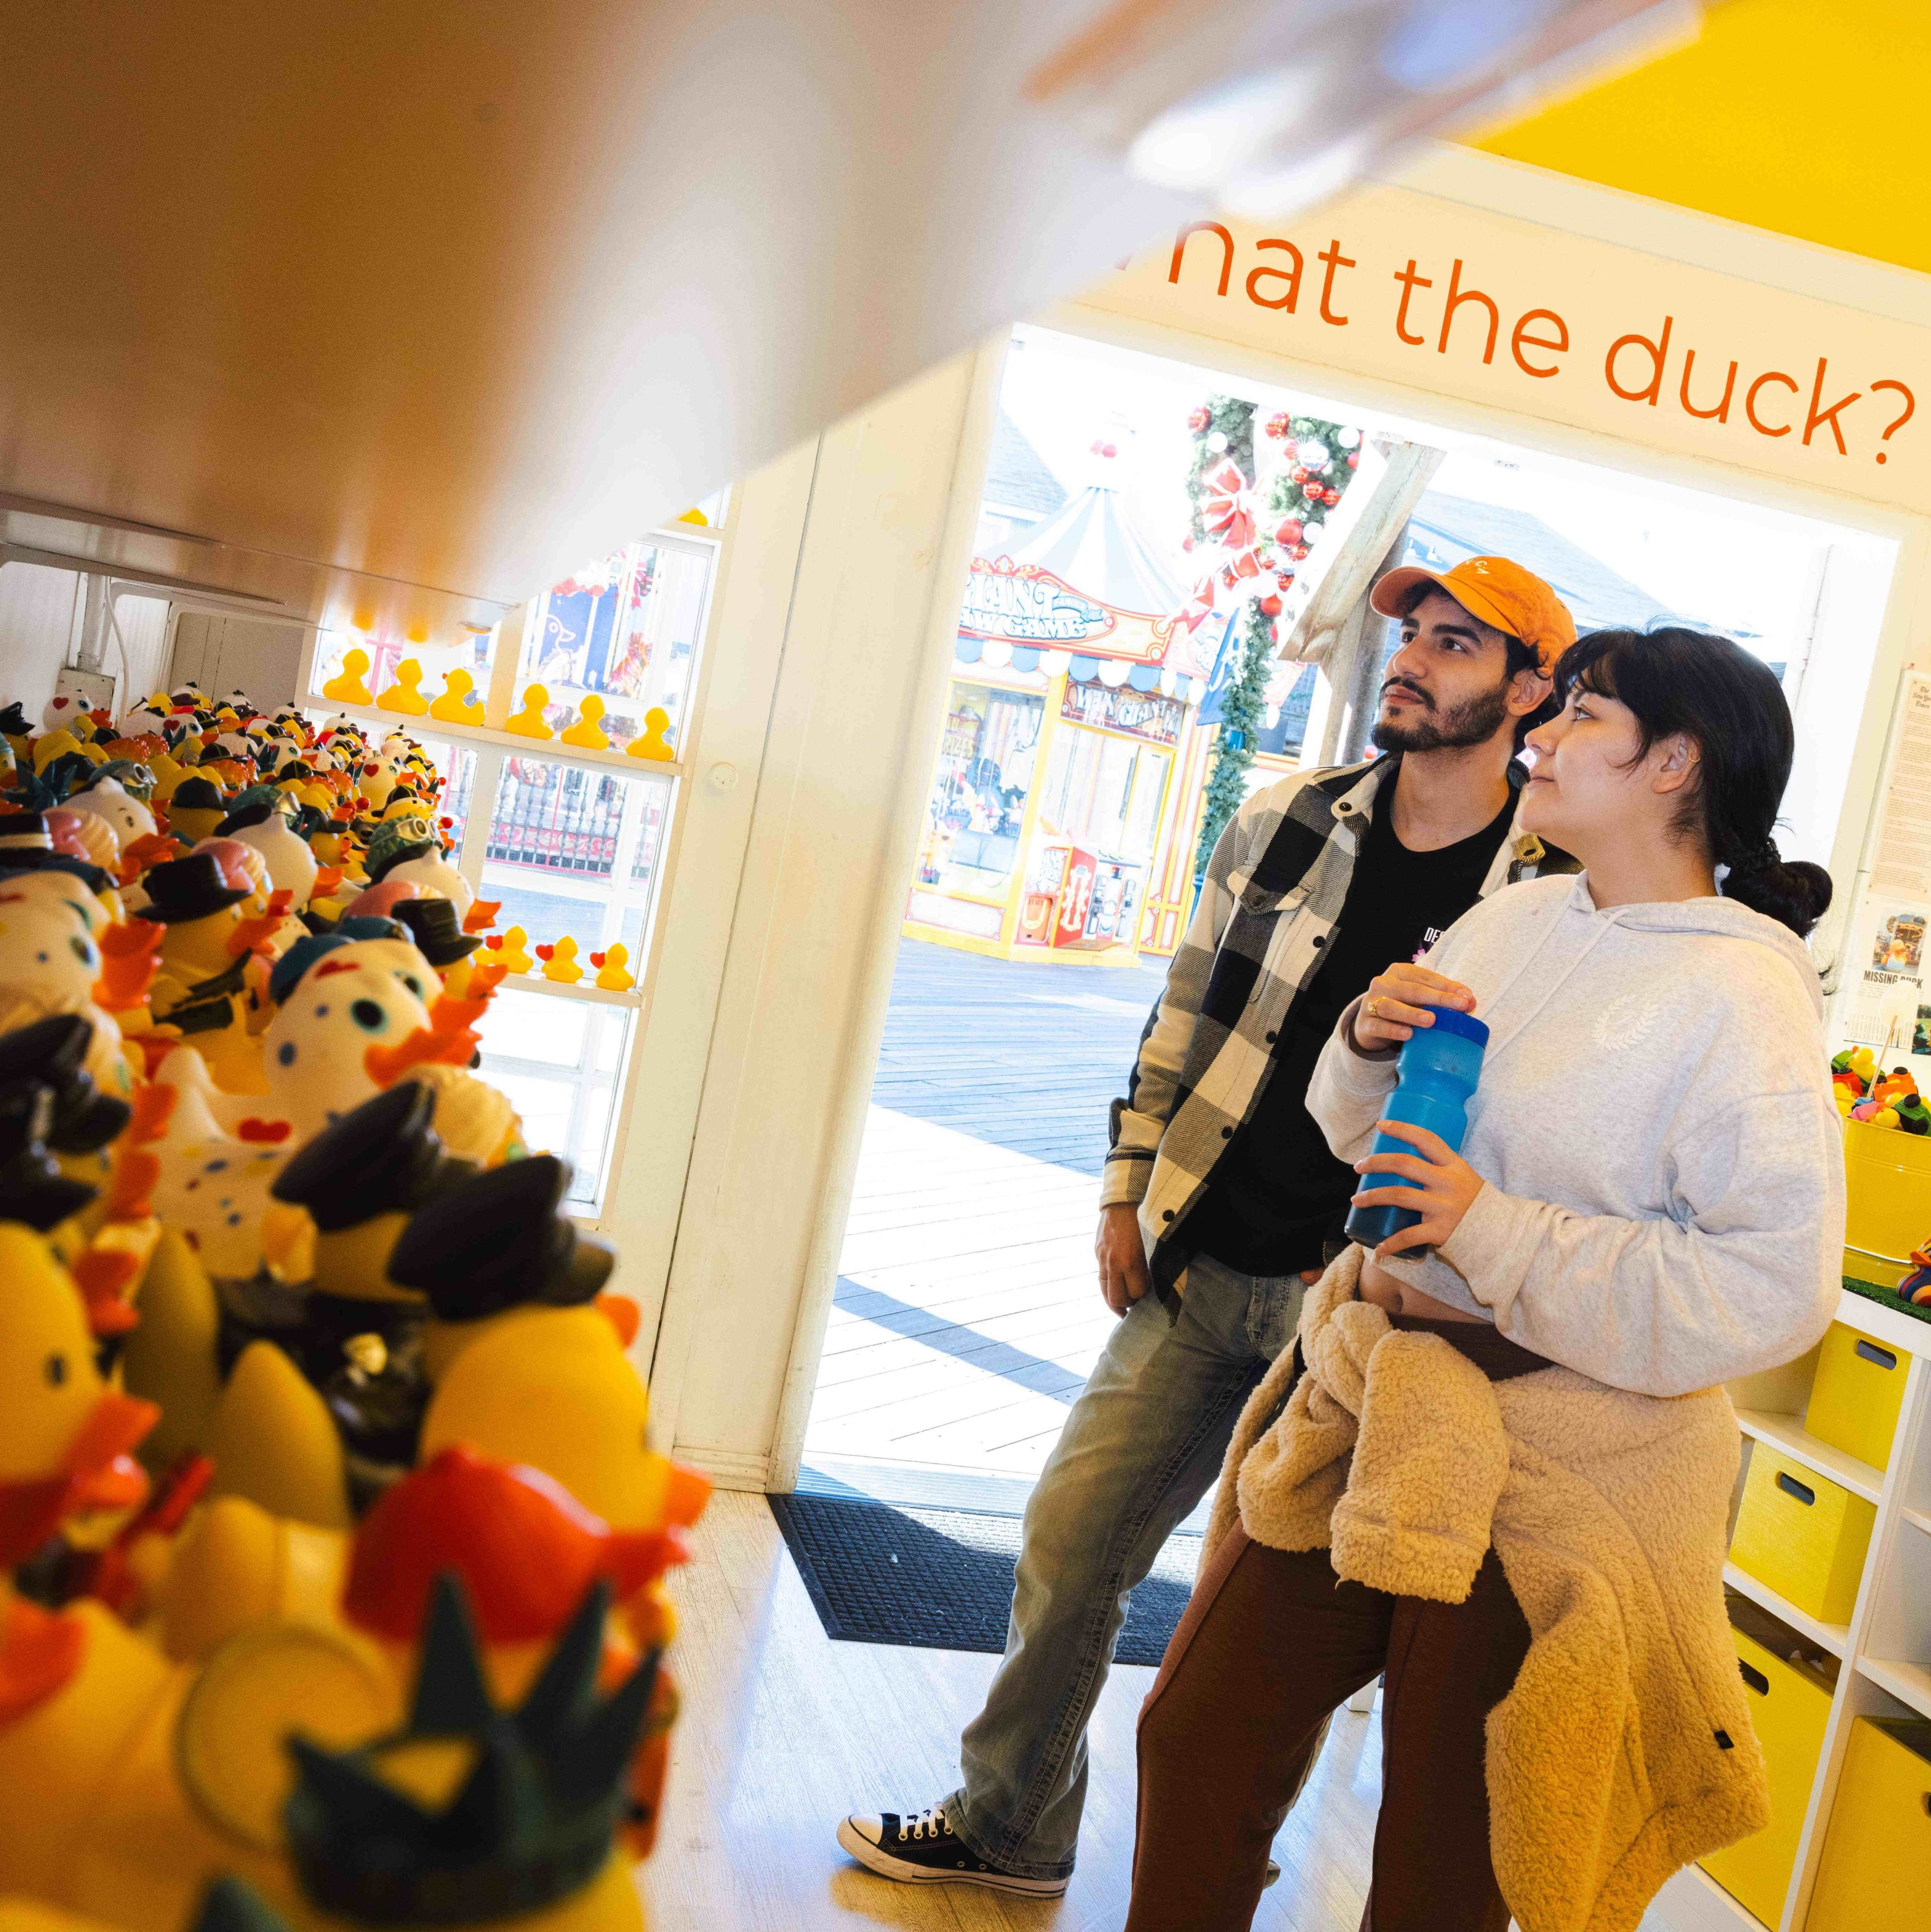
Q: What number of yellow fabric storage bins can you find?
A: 4